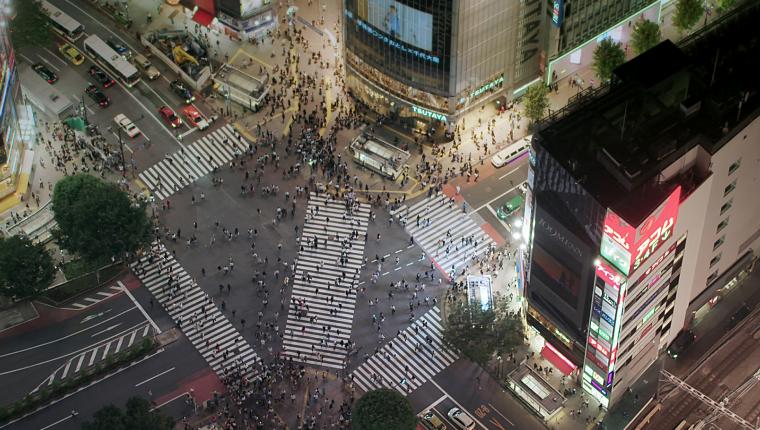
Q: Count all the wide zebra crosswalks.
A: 5